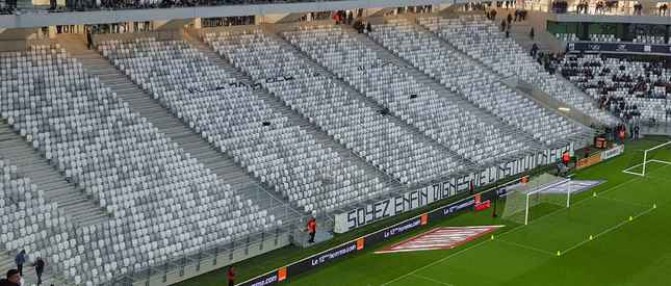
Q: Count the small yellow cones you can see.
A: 6